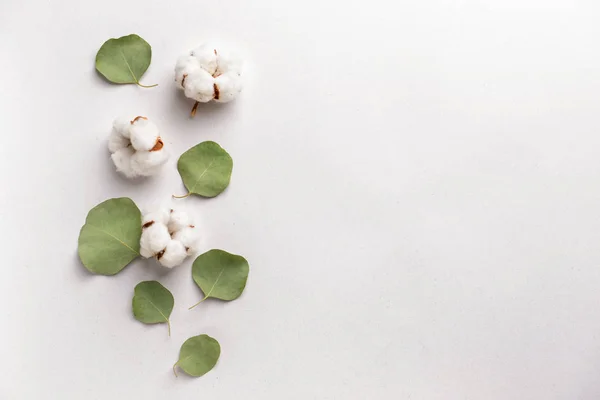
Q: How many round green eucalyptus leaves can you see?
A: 6